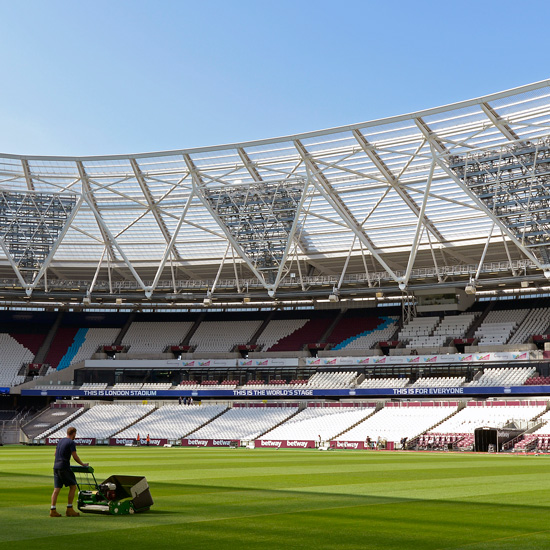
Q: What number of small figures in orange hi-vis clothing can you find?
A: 2